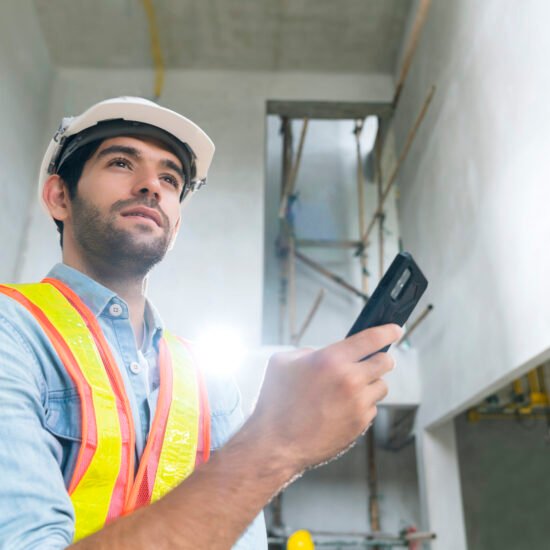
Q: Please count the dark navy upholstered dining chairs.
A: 0